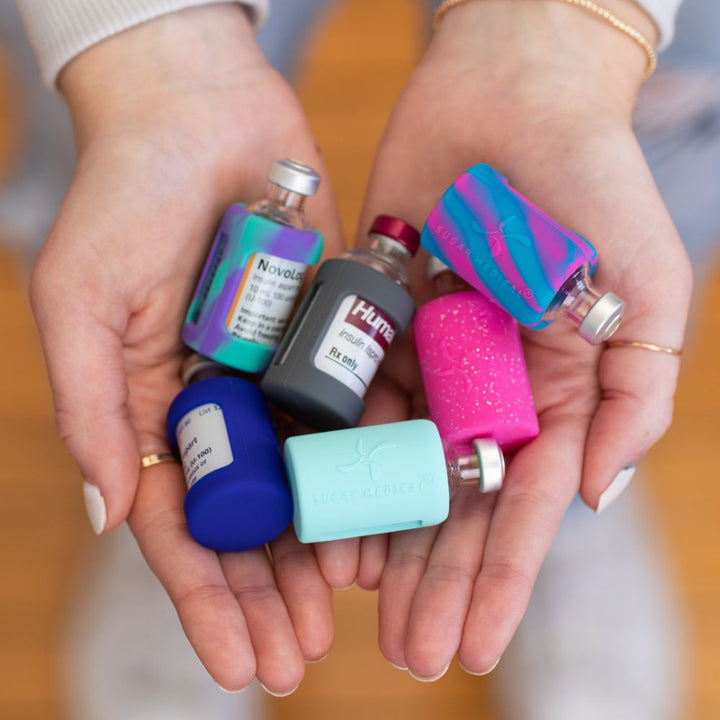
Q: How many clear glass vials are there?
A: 6